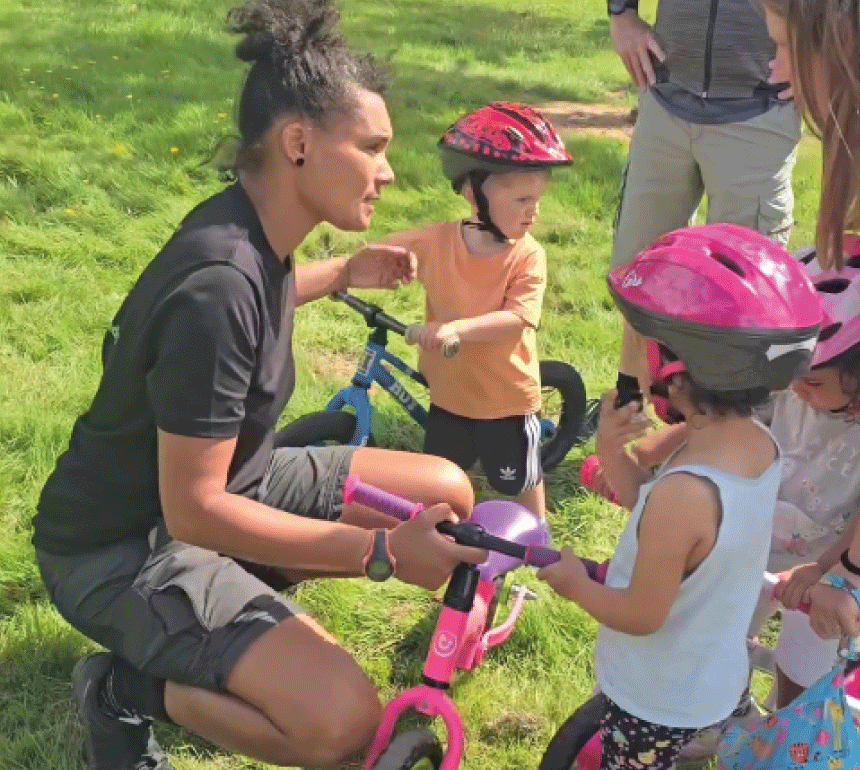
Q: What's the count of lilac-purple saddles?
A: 1